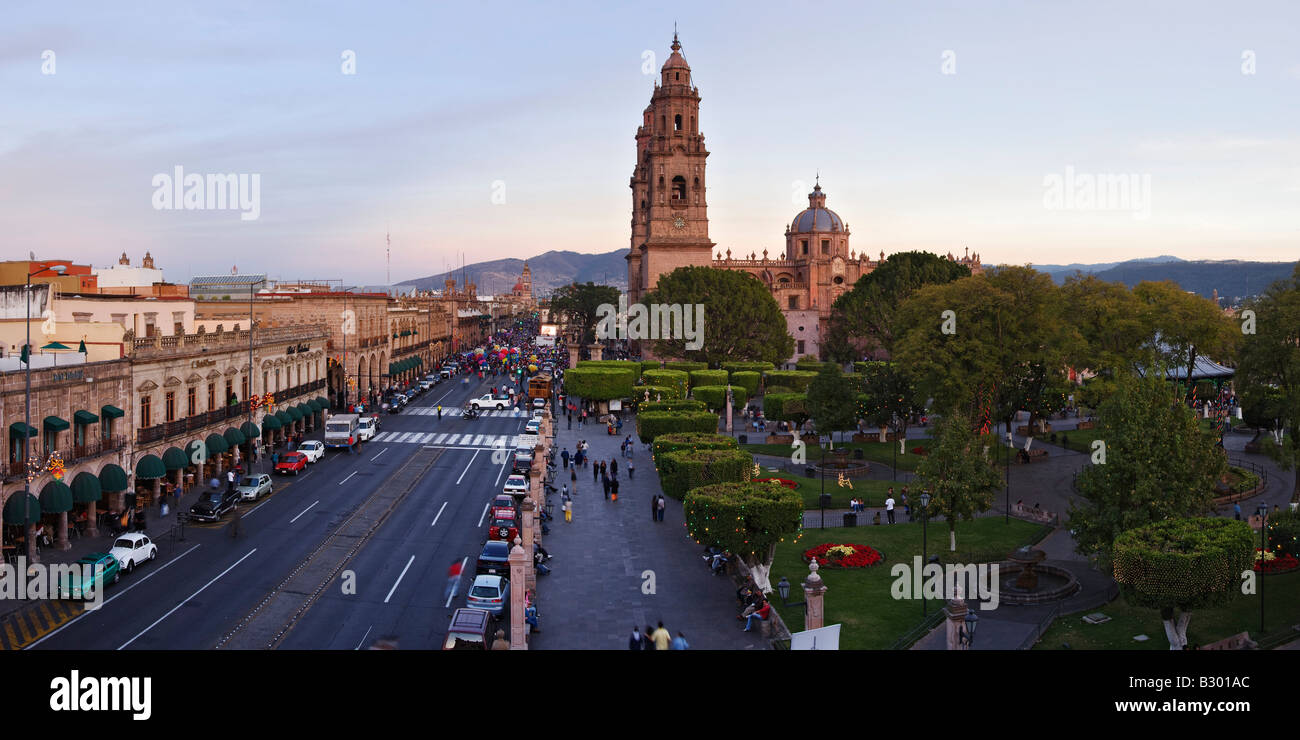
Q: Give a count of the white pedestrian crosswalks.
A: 2